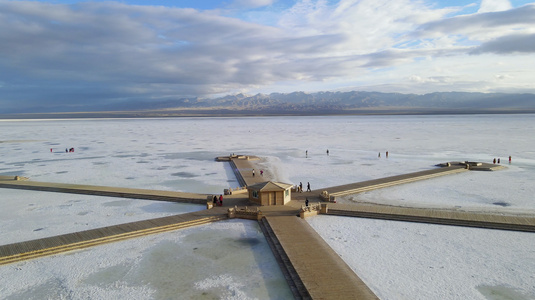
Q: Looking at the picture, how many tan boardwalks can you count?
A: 6